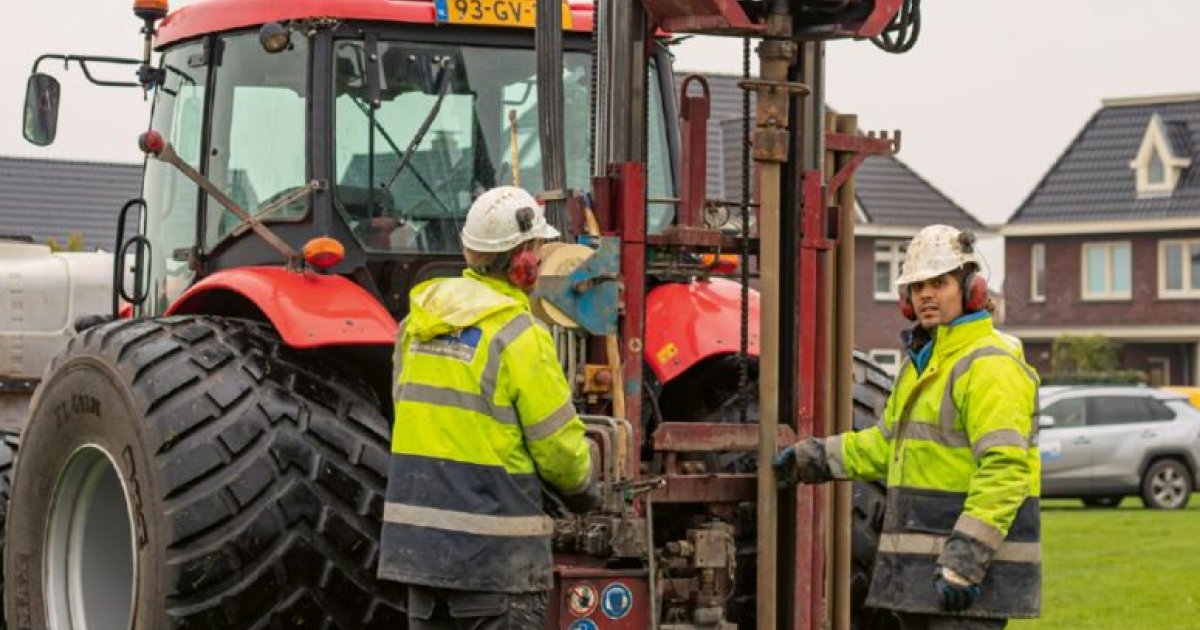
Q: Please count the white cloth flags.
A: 0